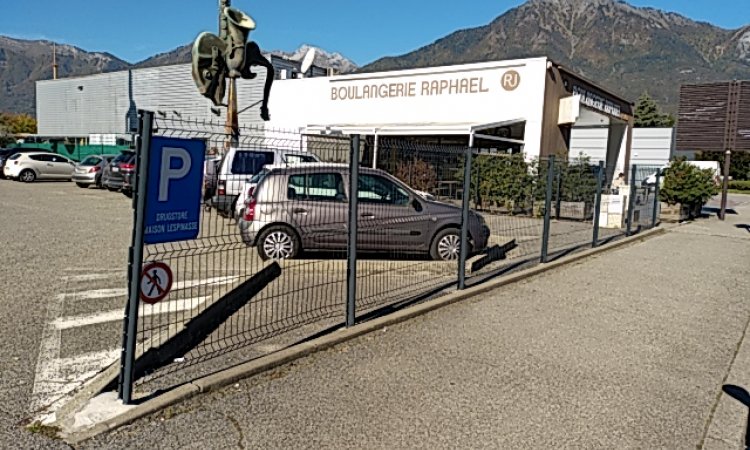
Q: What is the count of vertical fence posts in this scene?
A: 7